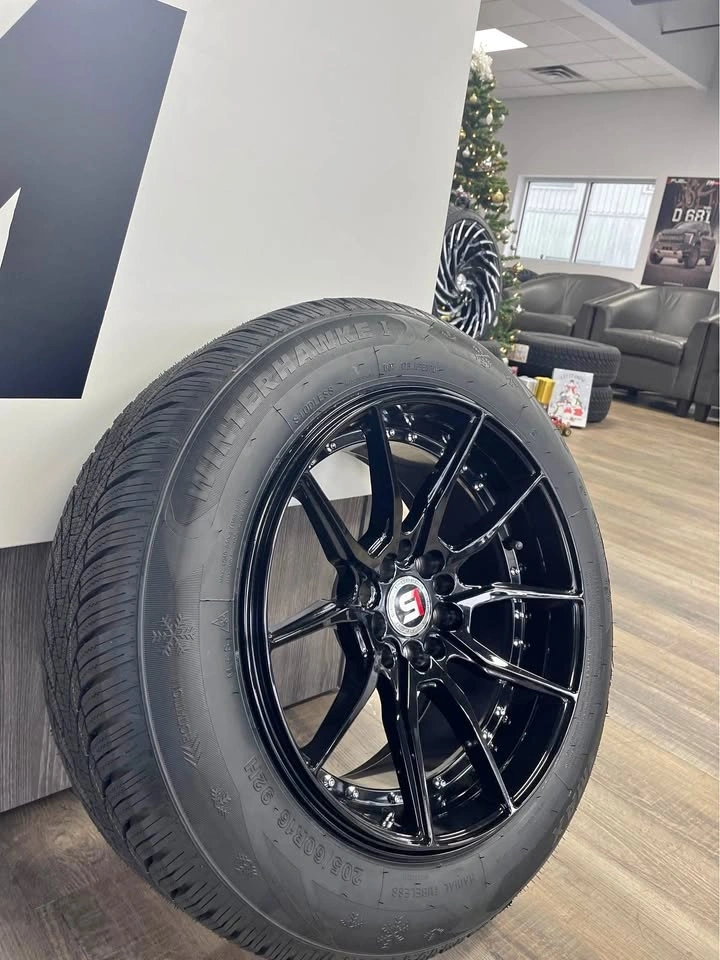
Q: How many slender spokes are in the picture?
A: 10